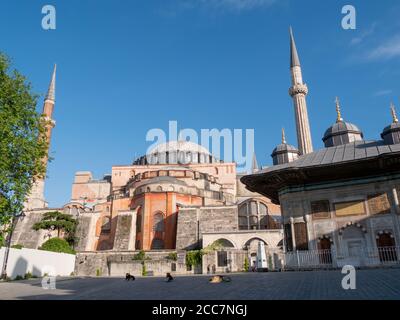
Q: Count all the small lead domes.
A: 3